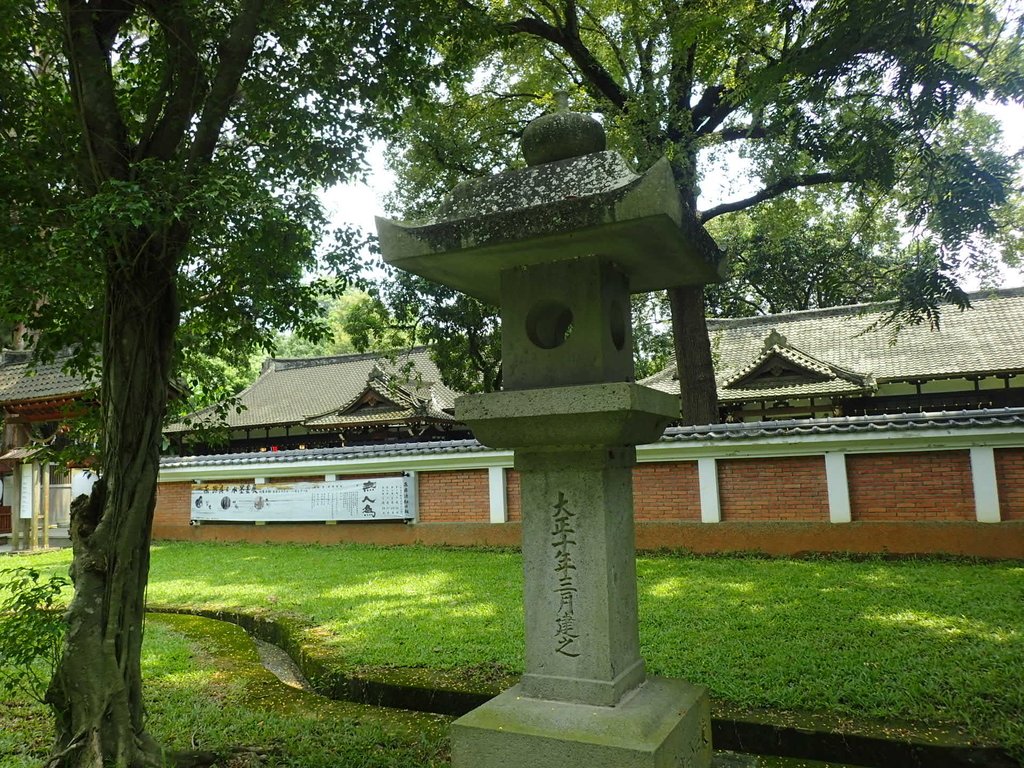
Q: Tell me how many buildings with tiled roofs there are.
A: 3